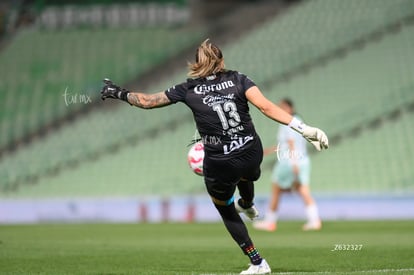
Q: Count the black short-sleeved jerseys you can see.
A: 1